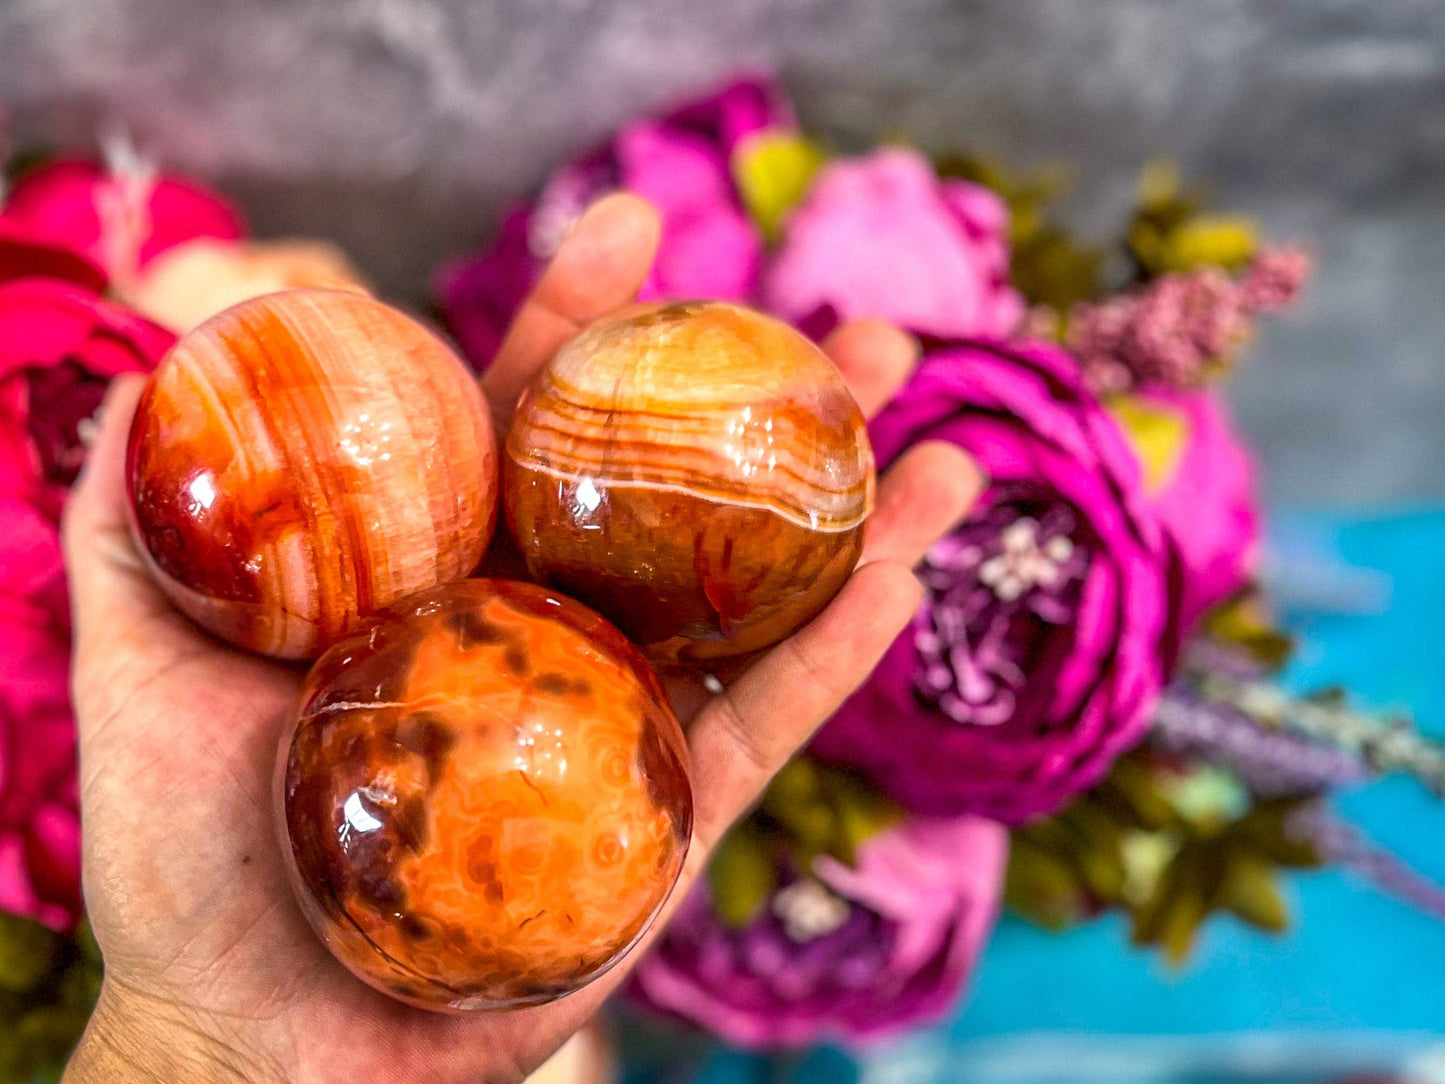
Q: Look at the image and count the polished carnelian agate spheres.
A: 3